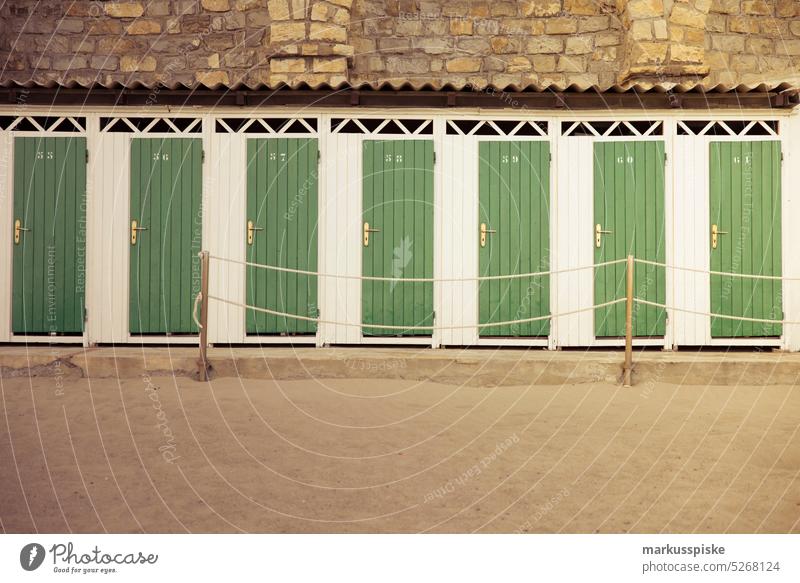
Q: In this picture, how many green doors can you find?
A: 7